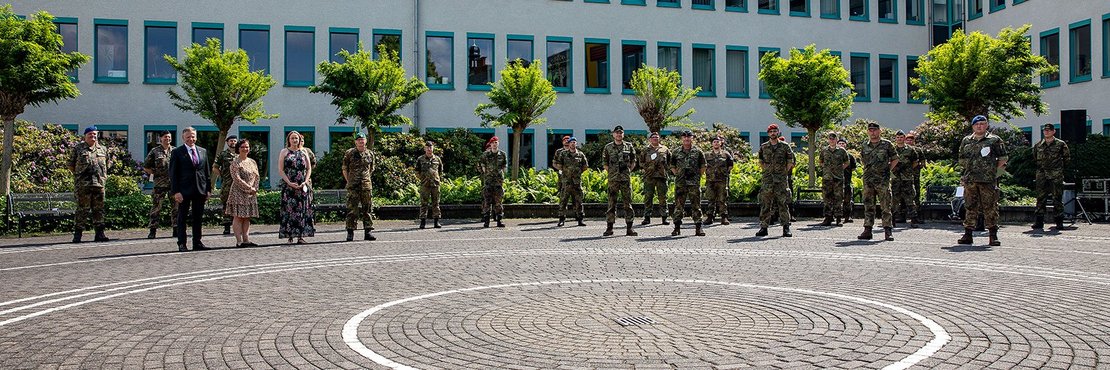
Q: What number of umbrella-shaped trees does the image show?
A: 7